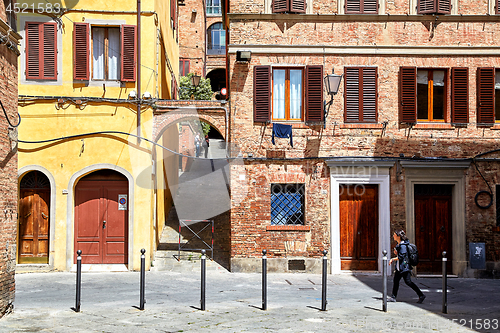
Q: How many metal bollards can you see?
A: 7